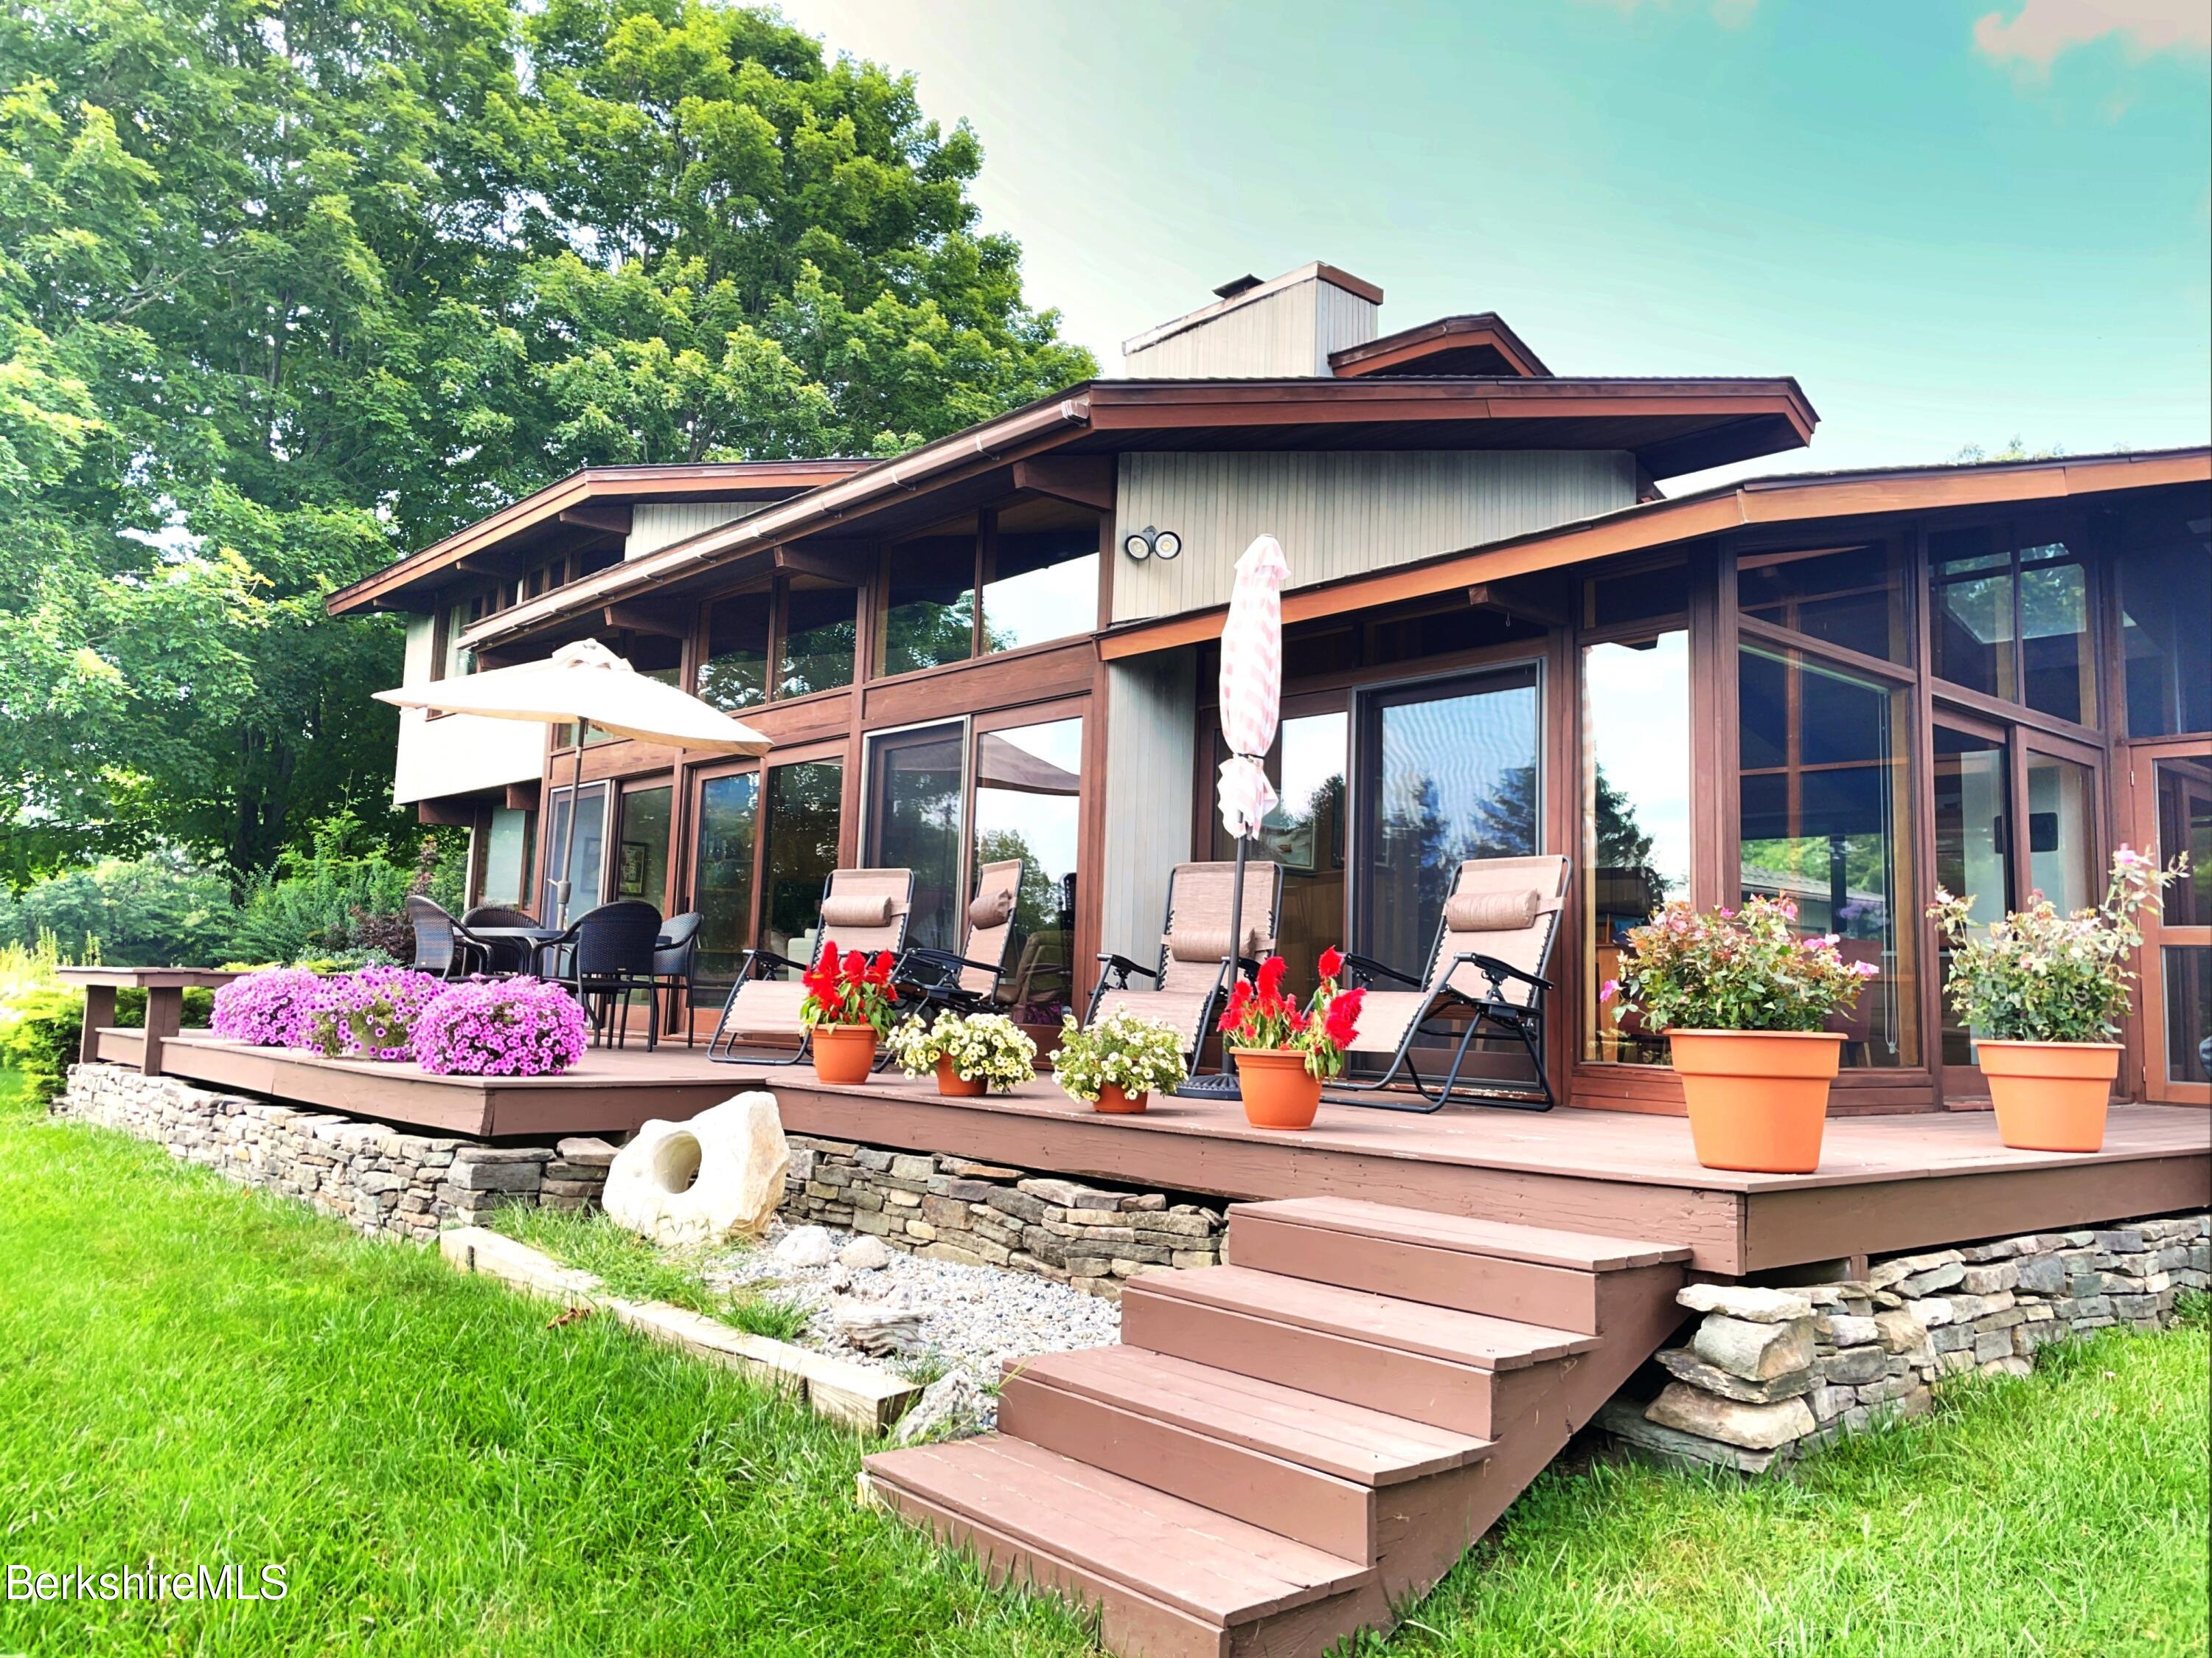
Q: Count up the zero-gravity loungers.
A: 4